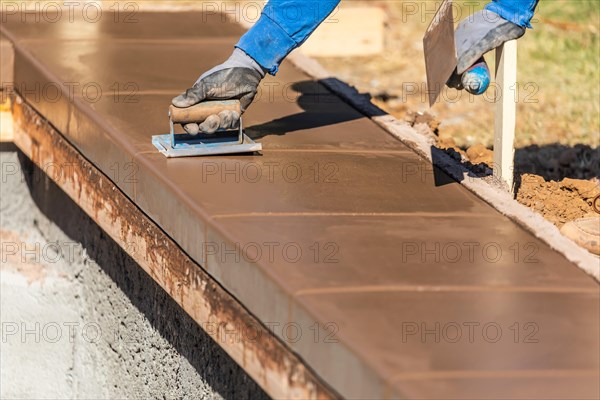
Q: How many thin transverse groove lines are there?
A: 6